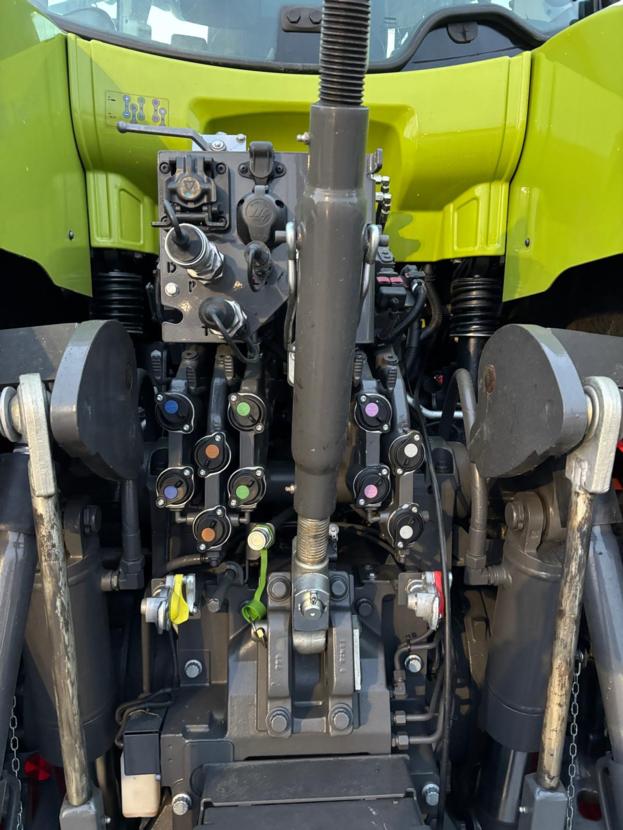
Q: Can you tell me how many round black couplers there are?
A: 10